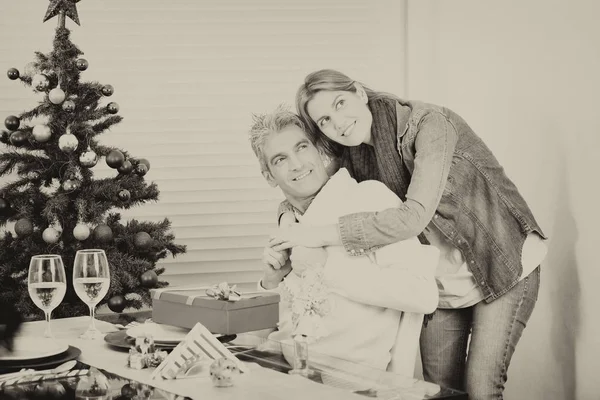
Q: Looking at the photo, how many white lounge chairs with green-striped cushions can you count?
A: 0